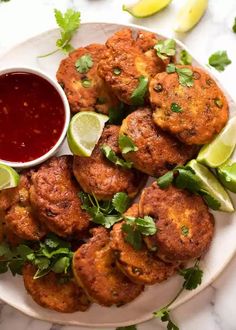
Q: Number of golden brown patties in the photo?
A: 11